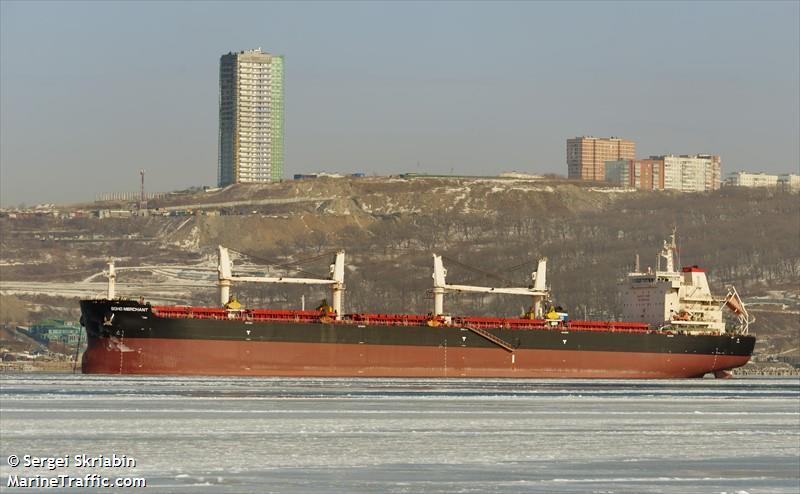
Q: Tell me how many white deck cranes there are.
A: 4